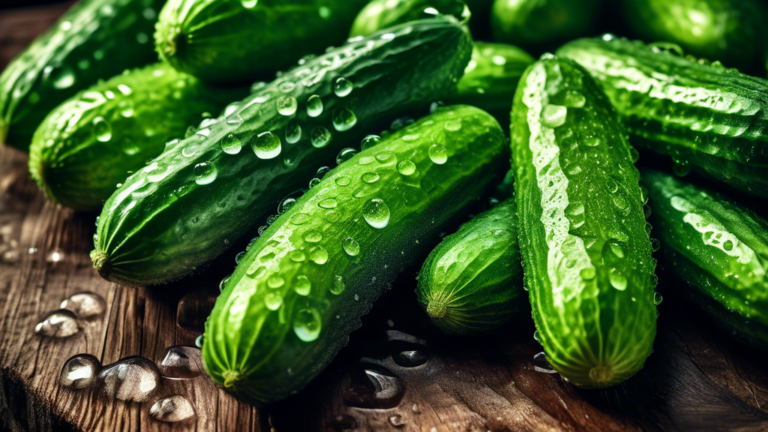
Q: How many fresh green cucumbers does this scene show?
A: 13